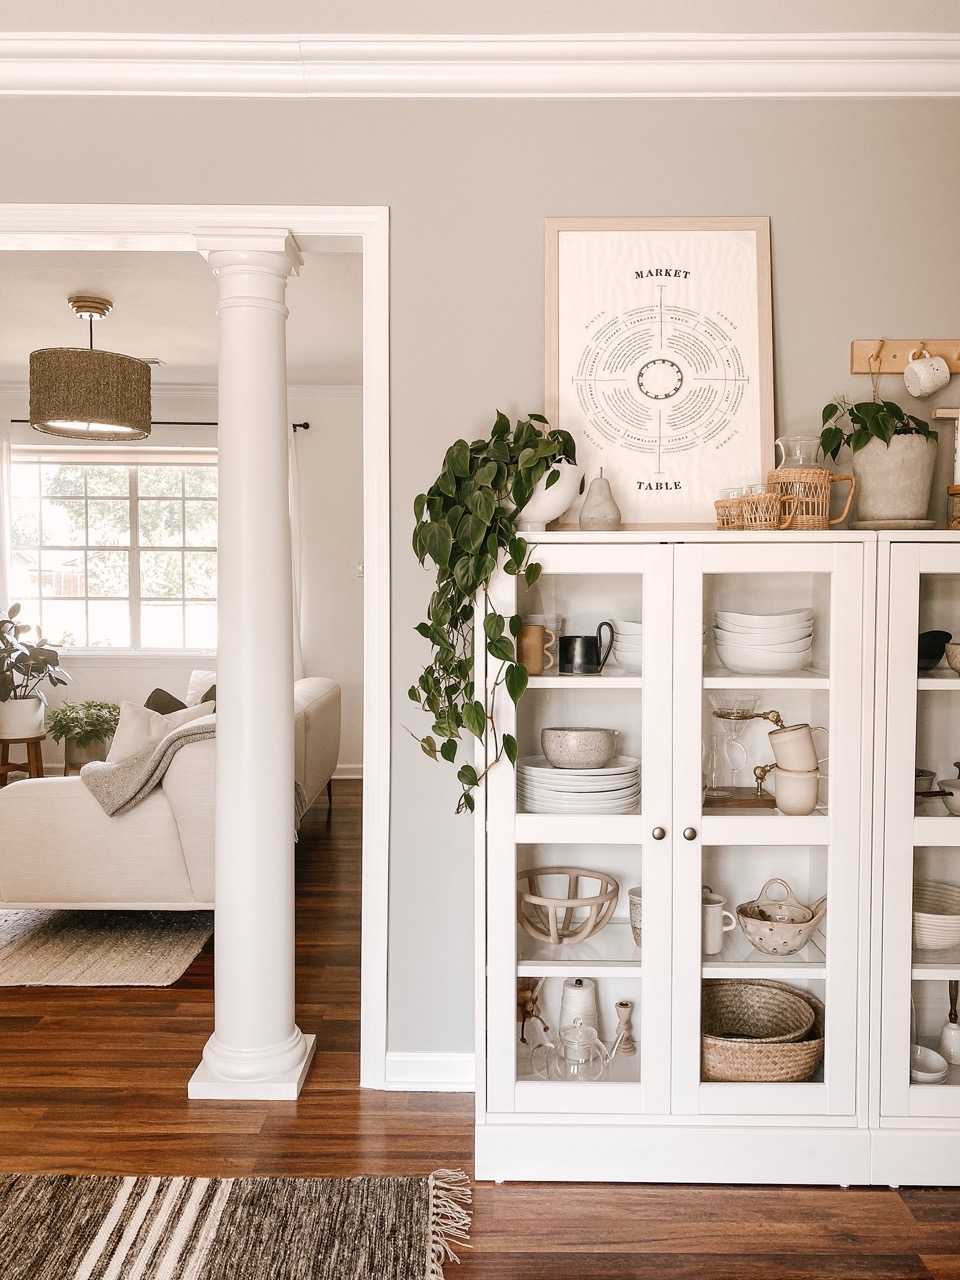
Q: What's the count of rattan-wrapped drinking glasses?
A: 2